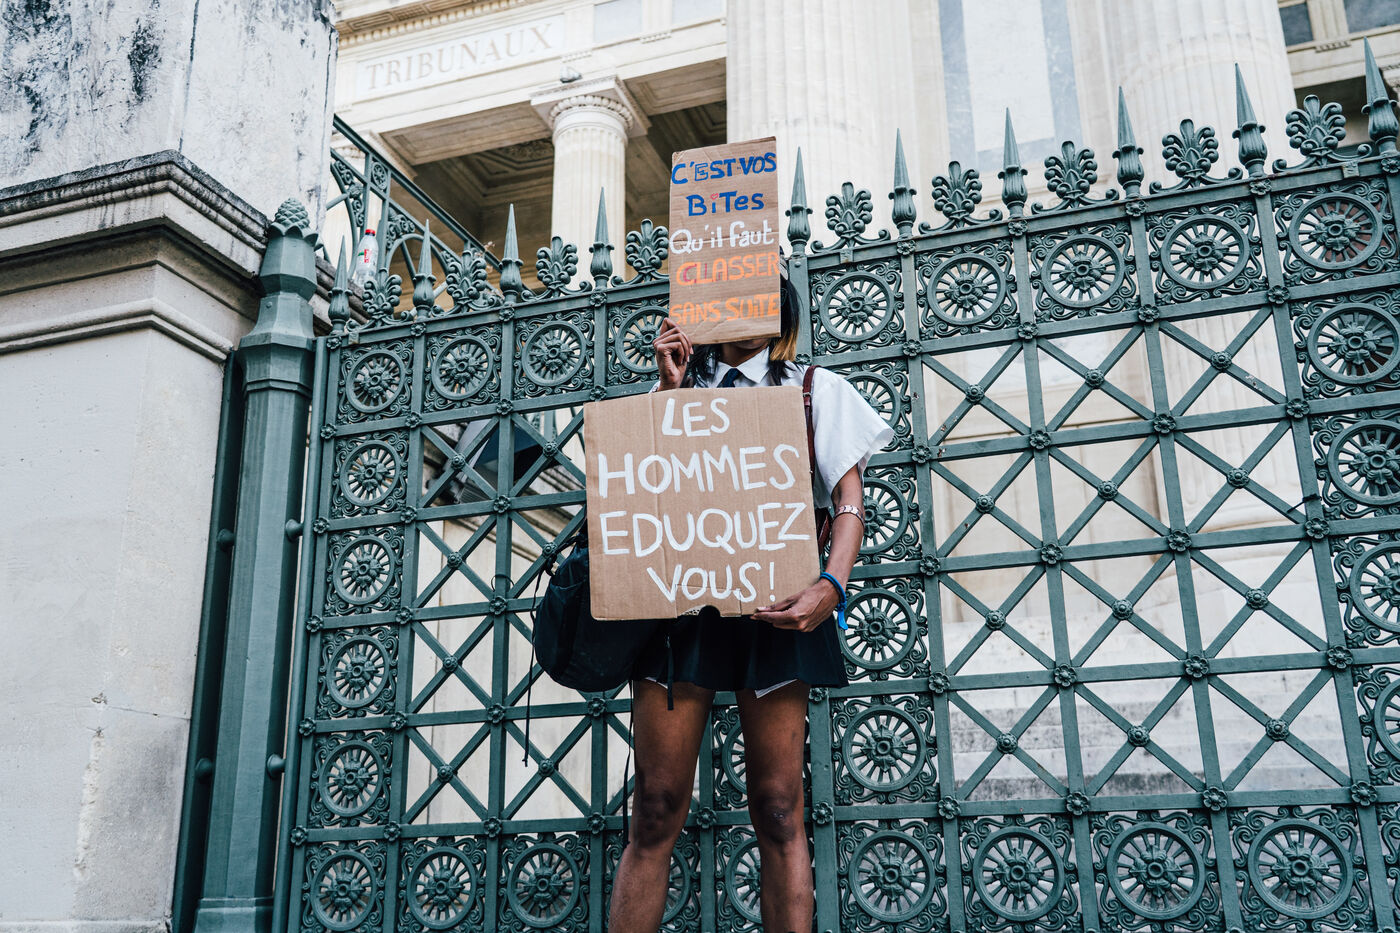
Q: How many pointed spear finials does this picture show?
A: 10